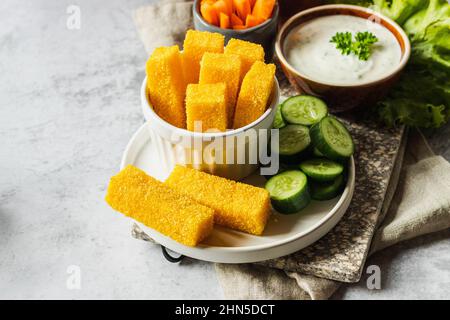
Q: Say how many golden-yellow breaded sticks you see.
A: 8